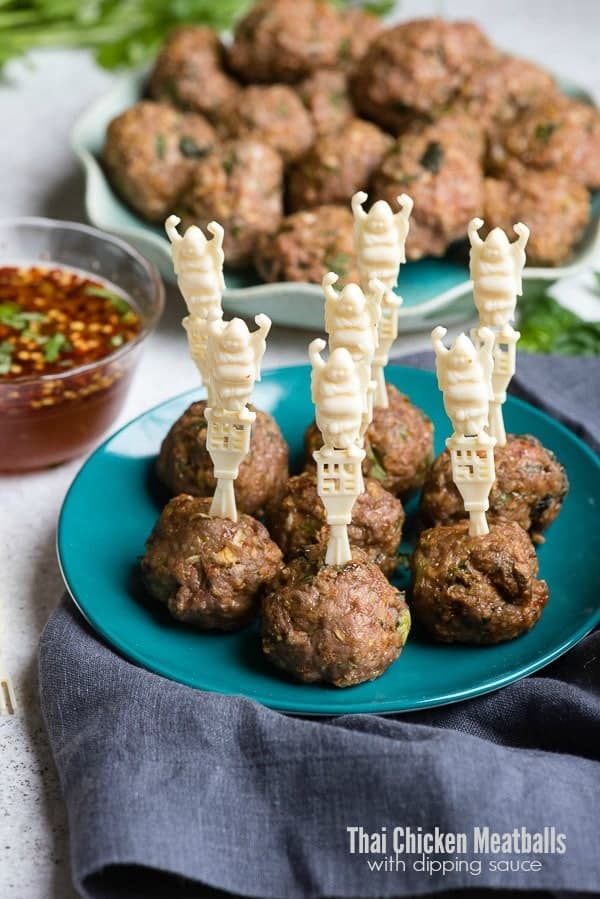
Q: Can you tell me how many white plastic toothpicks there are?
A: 7